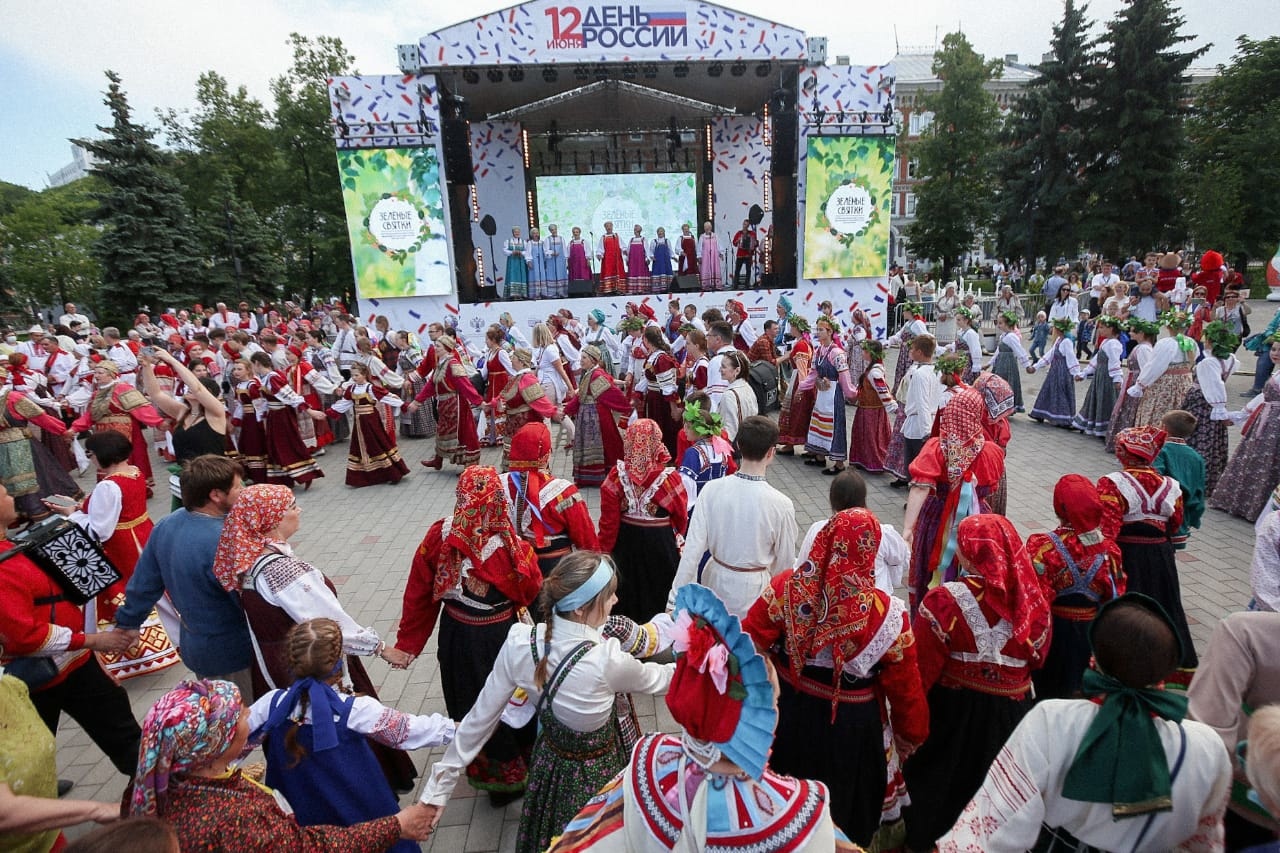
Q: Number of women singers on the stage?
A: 9